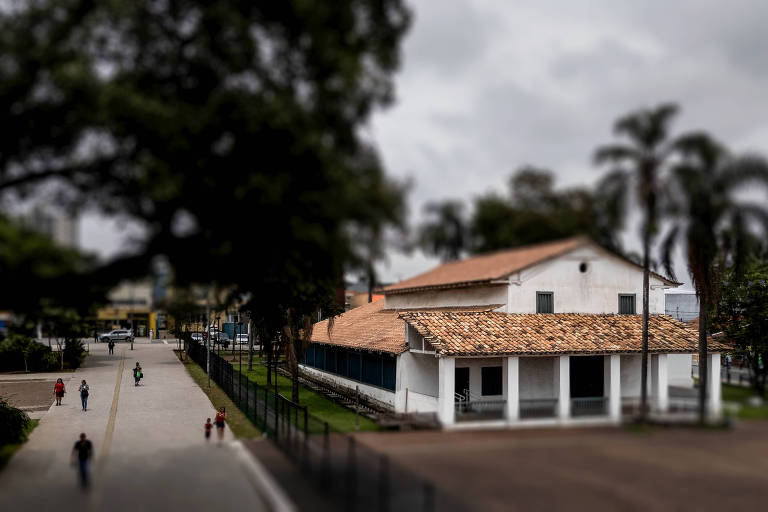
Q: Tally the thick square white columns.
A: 6